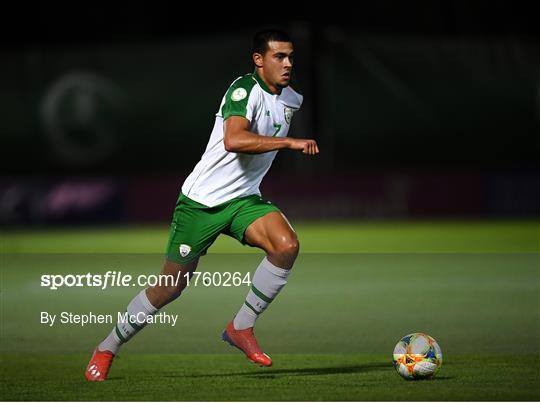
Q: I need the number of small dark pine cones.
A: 0